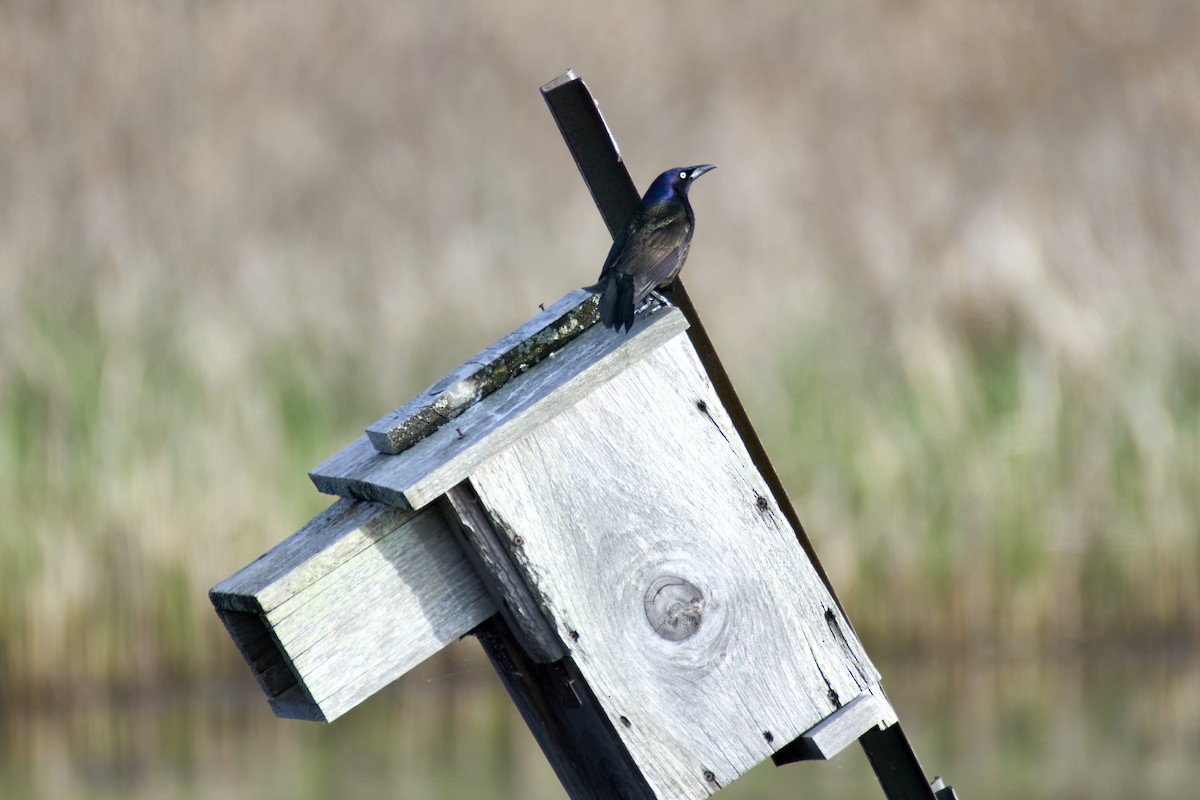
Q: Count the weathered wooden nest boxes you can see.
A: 1